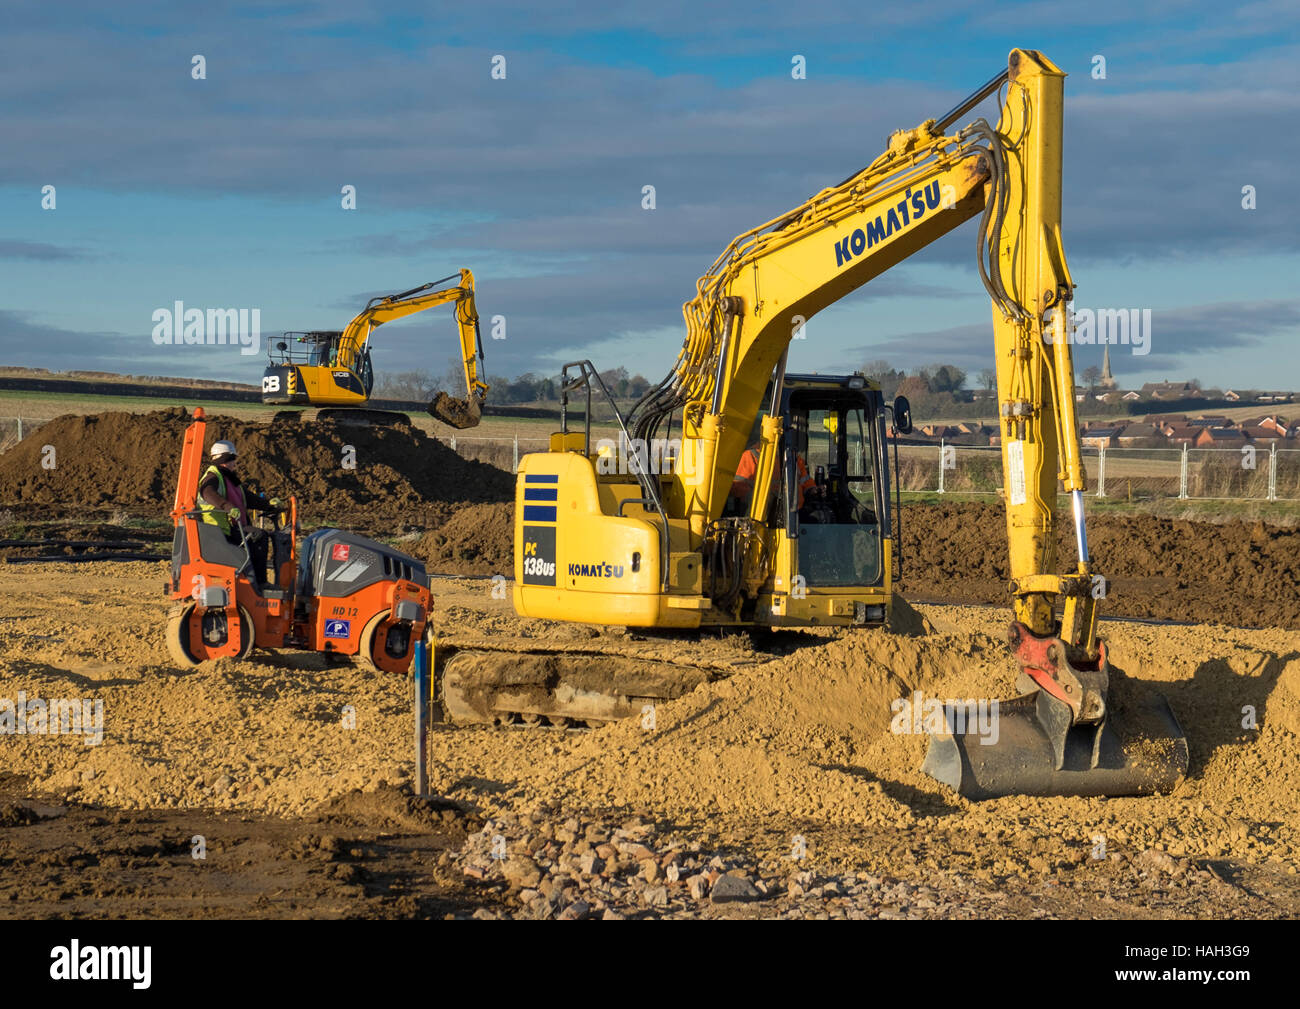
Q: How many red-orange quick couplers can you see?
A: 1